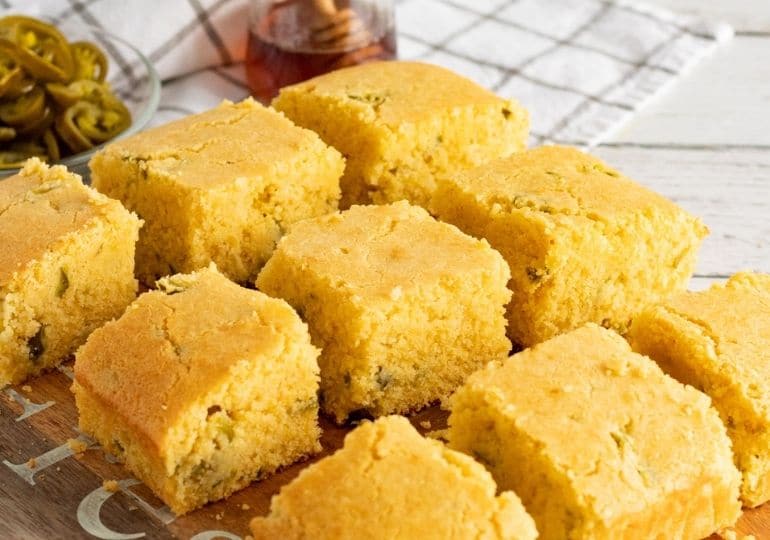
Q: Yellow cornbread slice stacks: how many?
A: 9